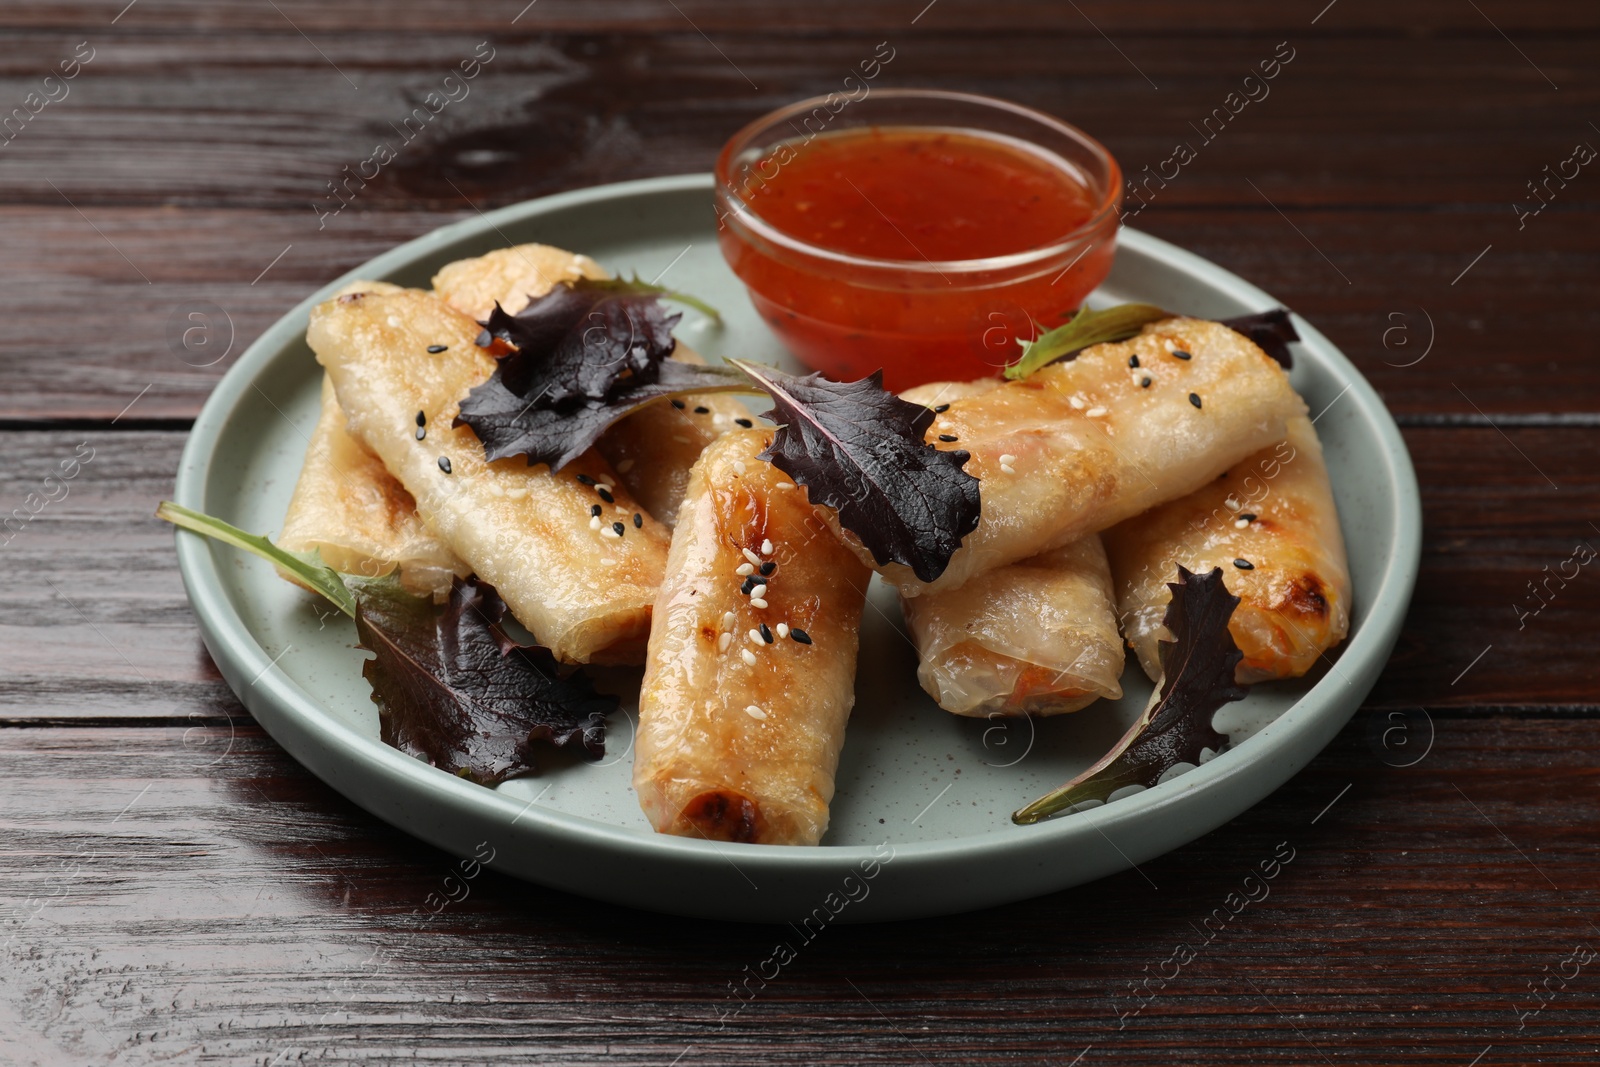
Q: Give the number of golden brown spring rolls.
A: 7